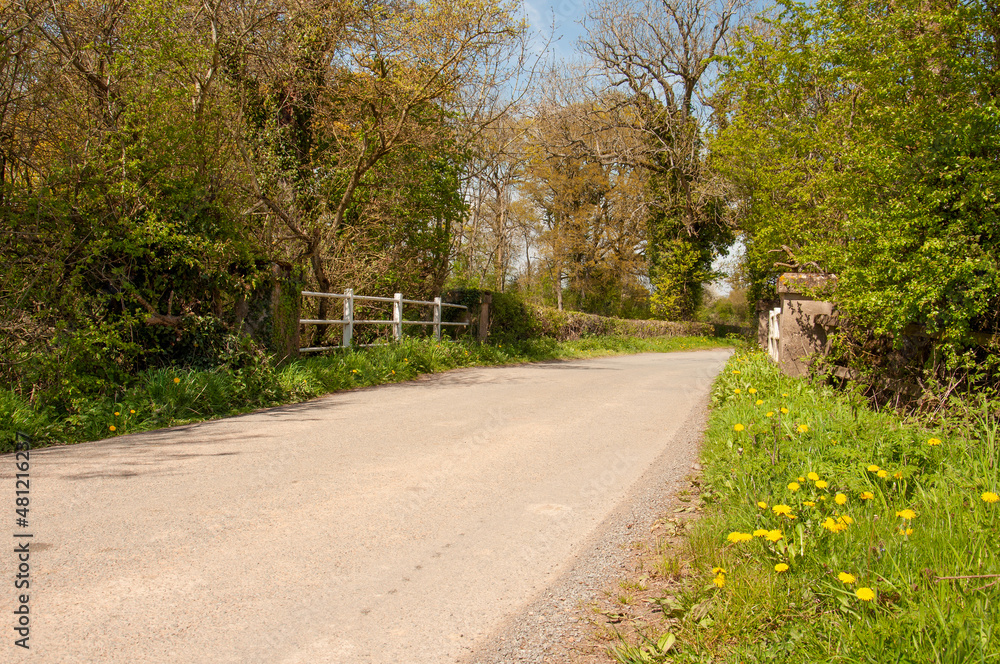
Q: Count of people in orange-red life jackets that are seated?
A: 0